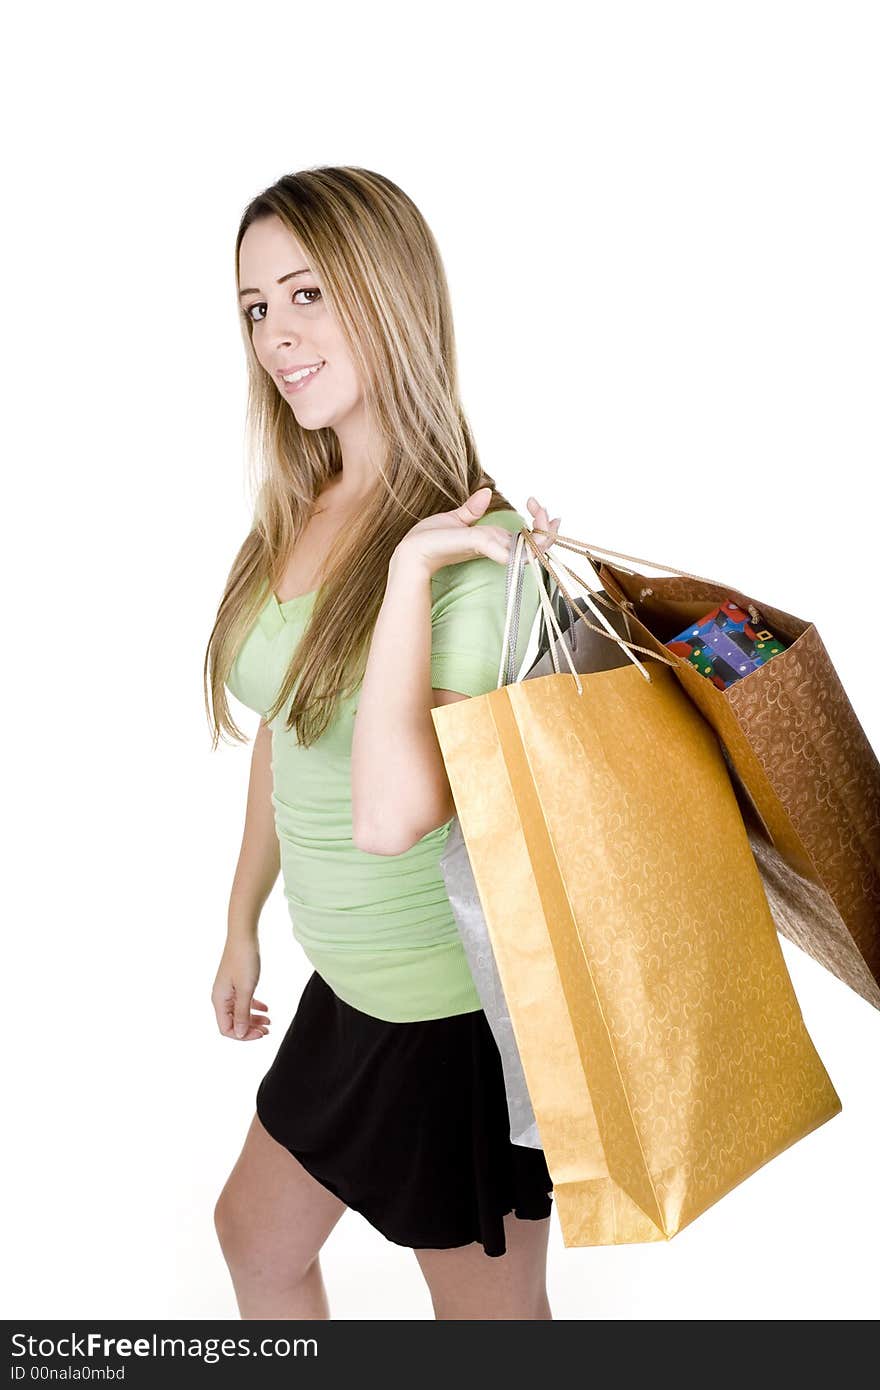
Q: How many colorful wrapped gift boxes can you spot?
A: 1